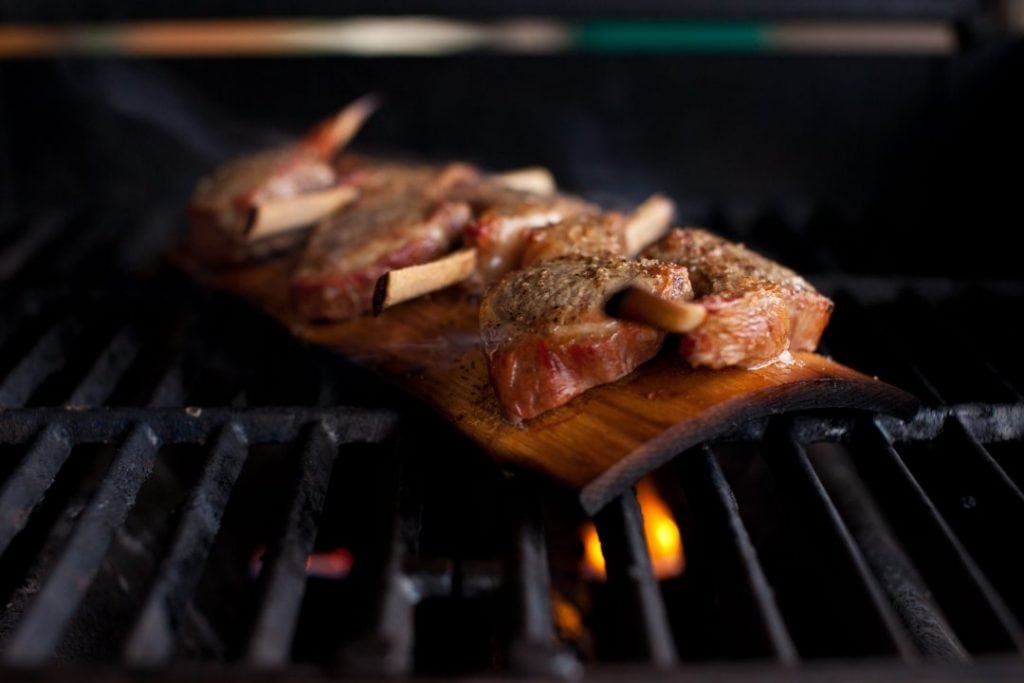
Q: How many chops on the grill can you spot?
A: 6